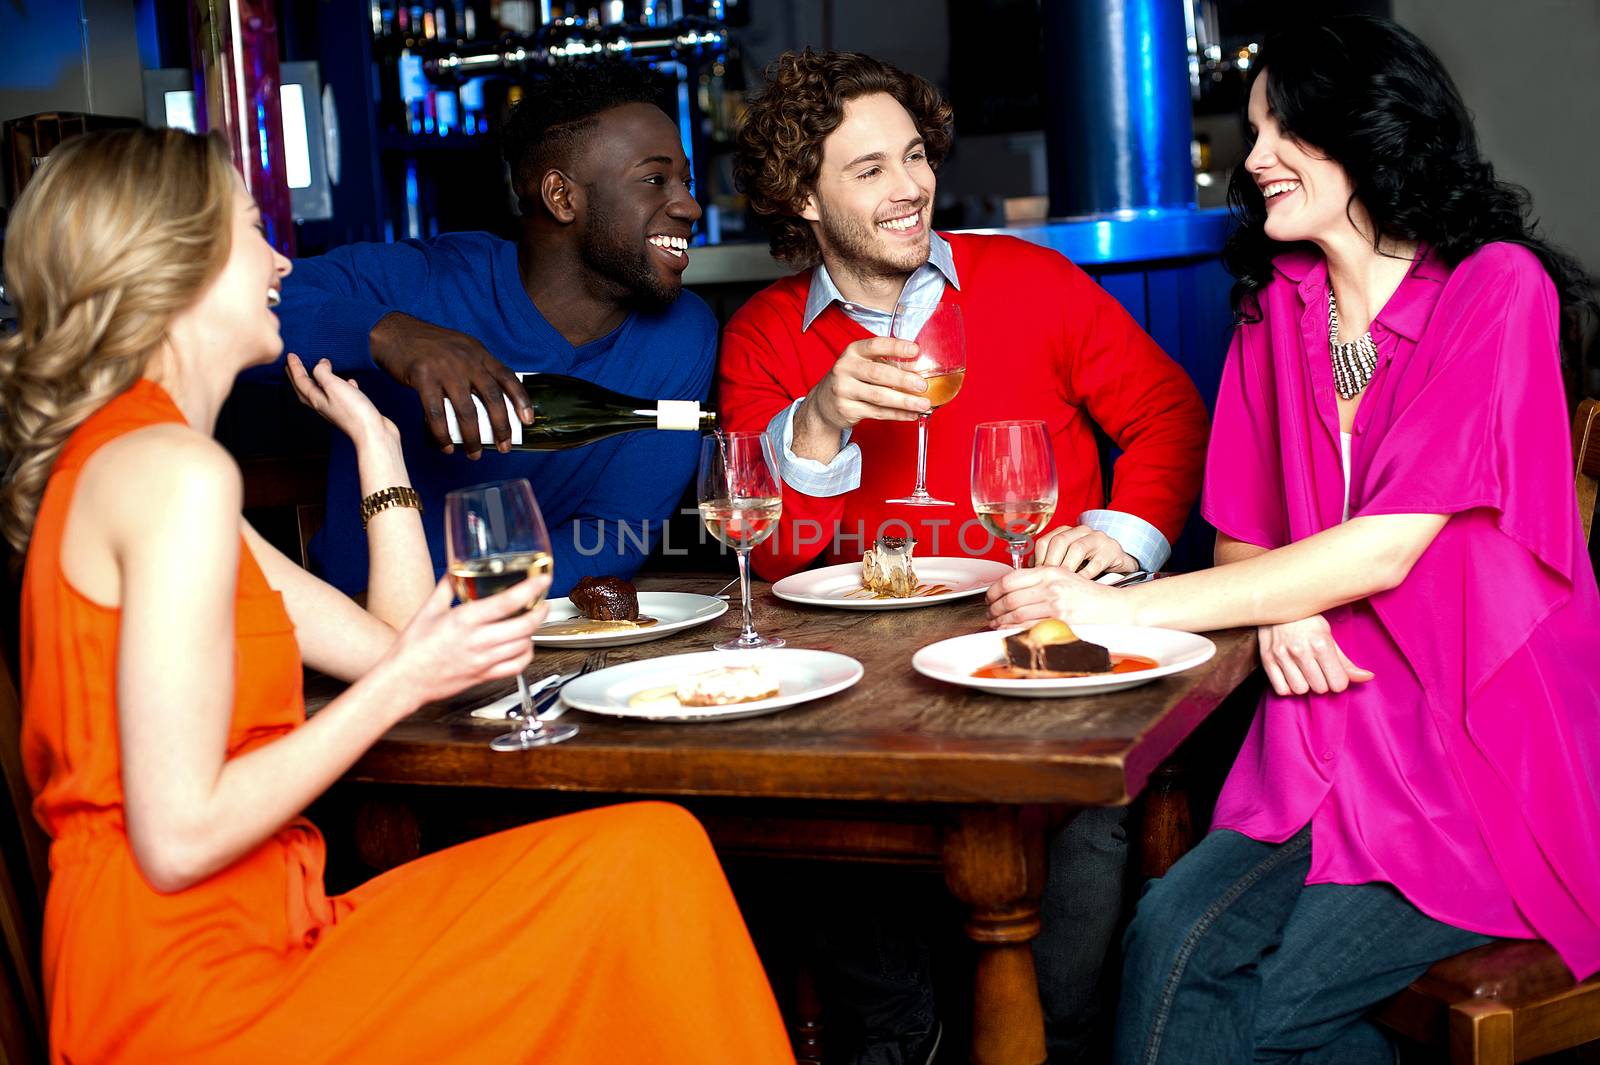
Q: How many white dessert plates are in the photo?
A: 4